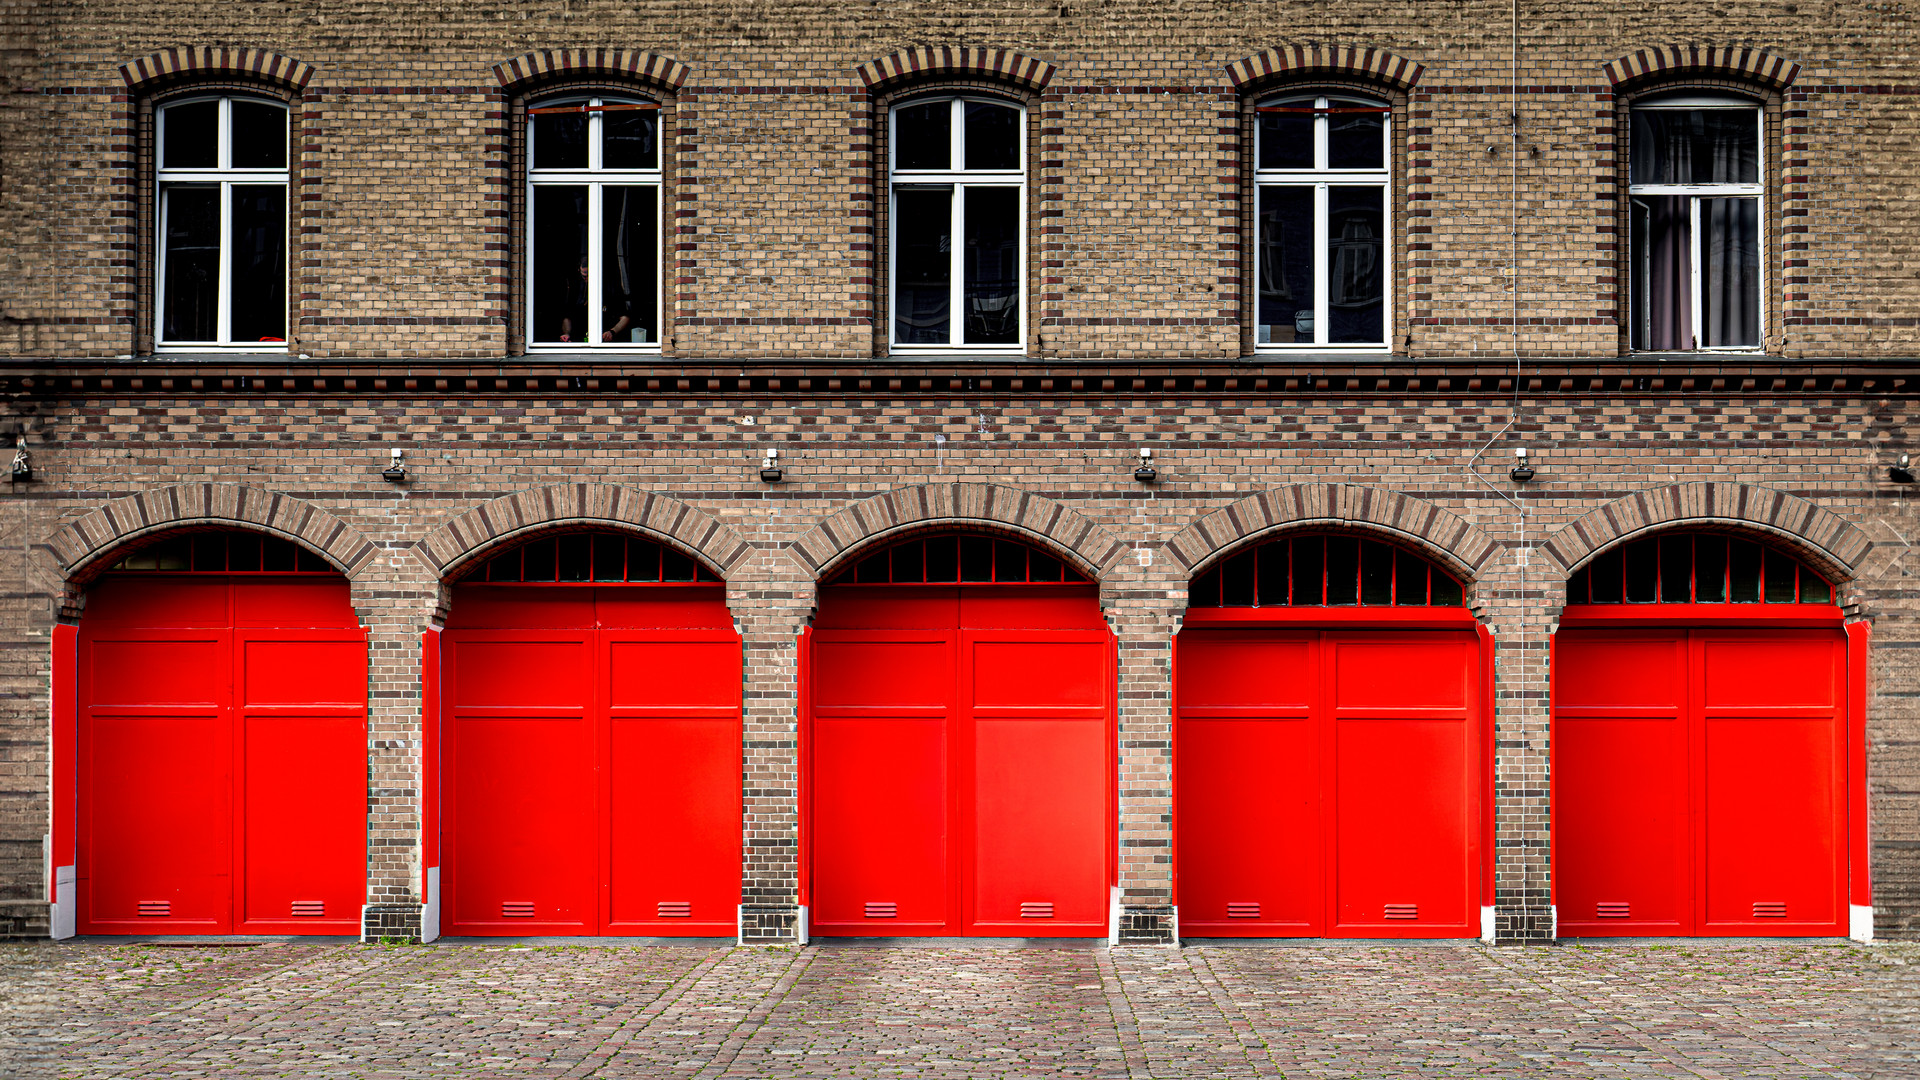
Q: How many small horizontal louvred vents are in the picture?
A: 10